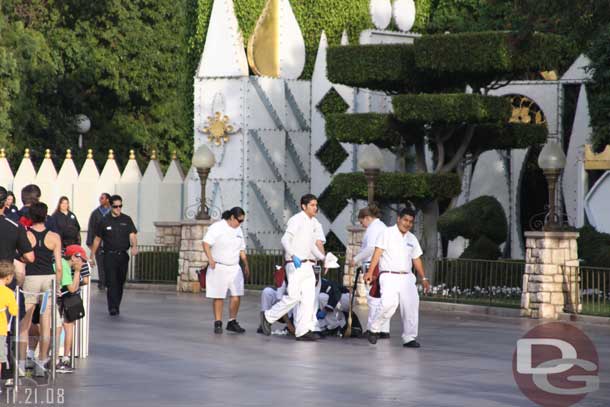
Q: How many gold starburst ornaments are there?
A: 1